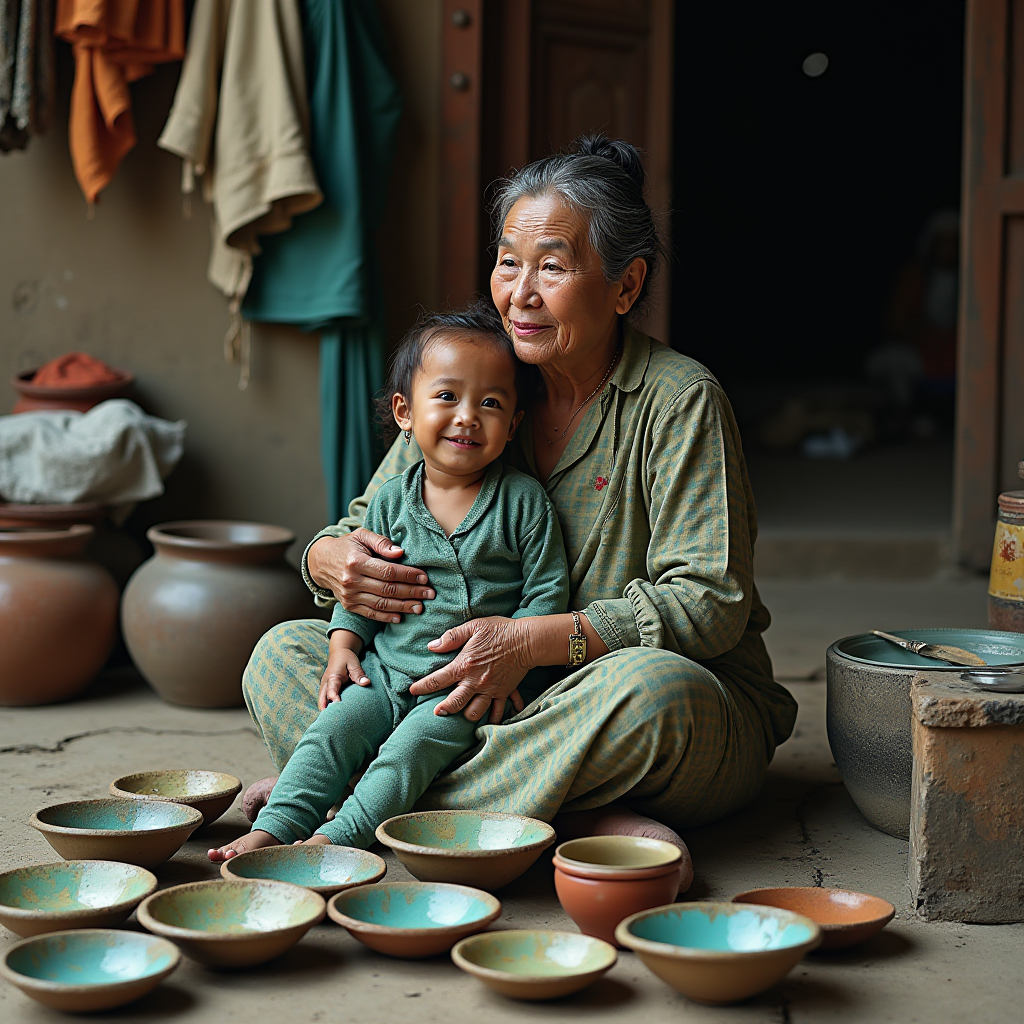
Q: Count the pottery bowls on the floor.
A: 12